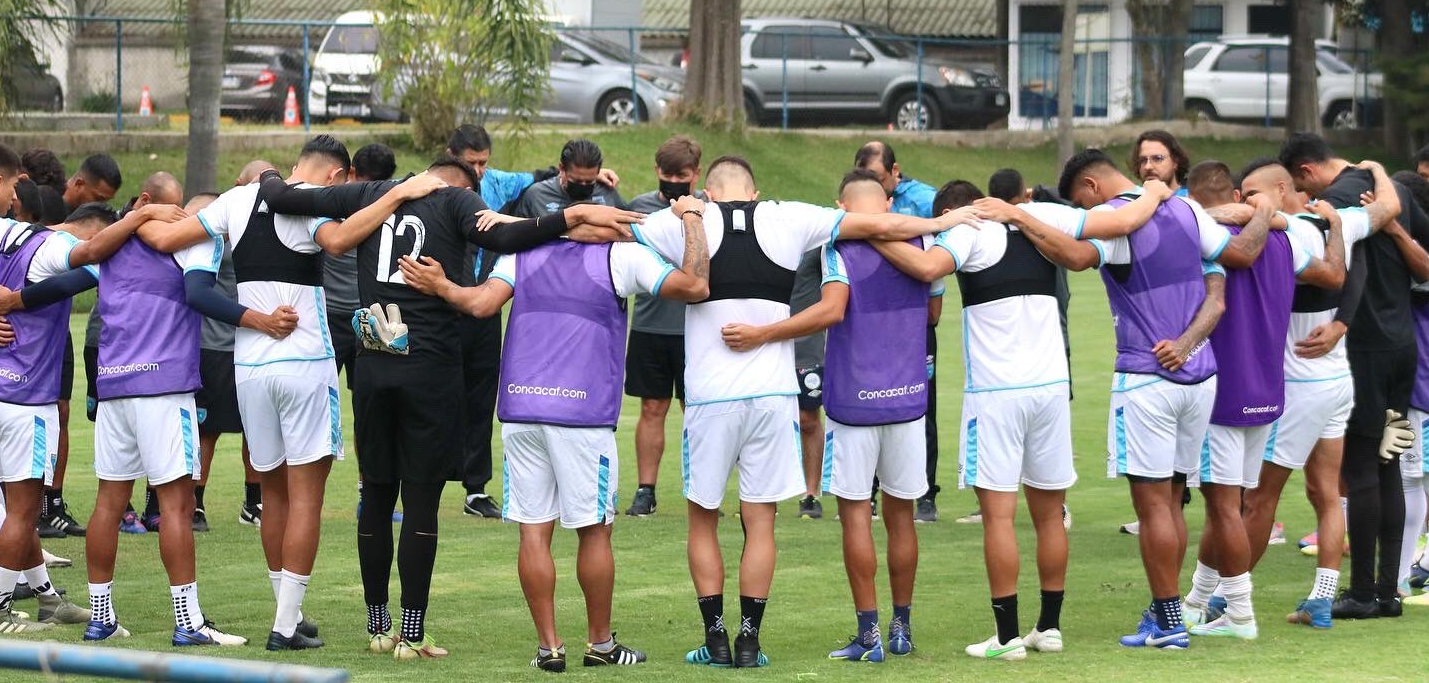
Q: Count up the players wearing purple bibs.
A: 7